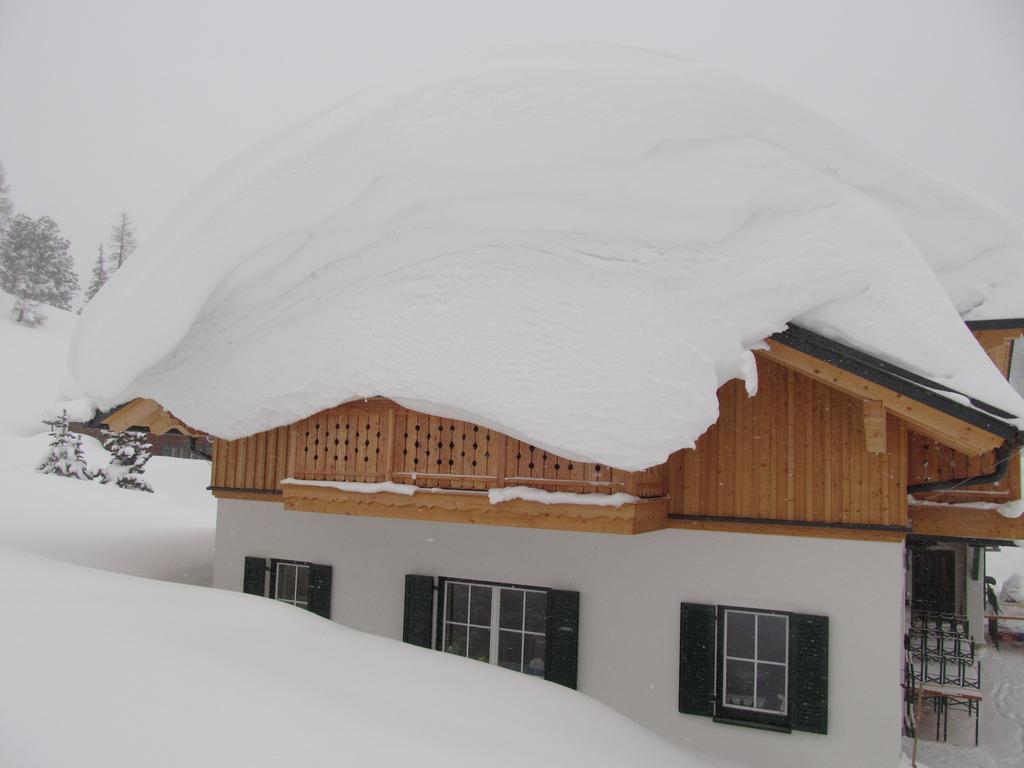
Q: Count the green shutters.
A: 6